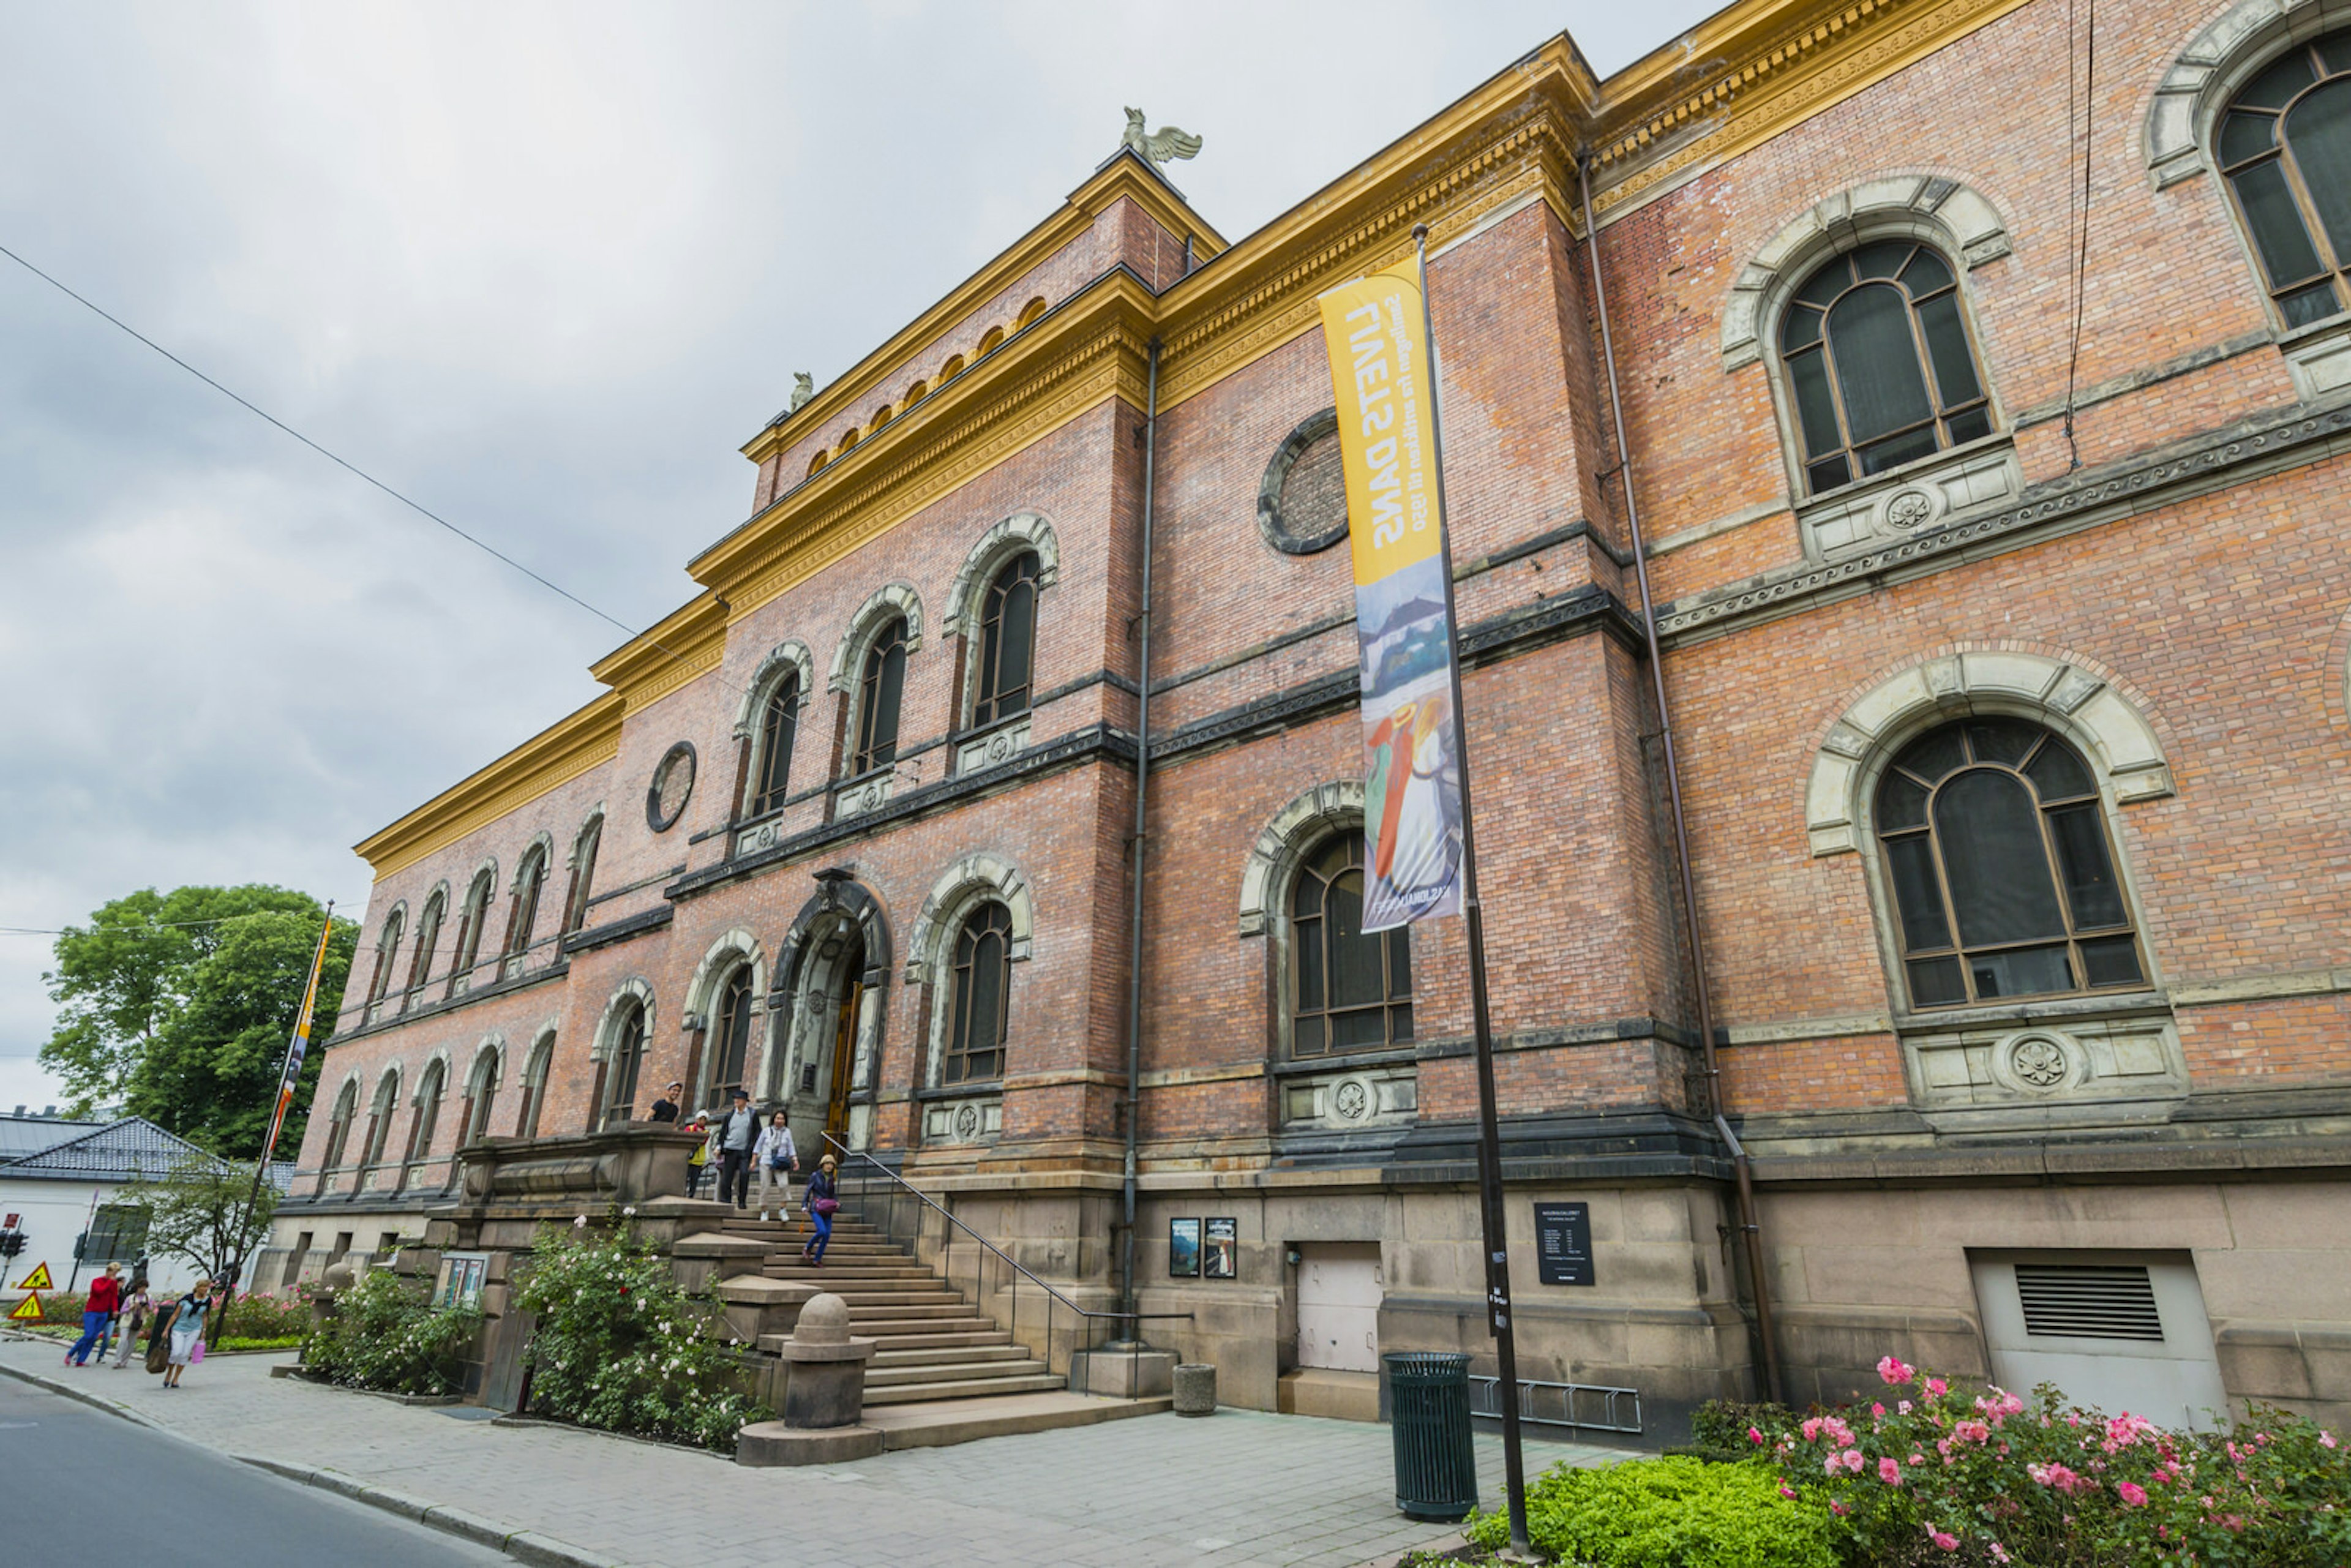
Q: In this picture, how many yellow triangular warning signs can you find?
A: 2